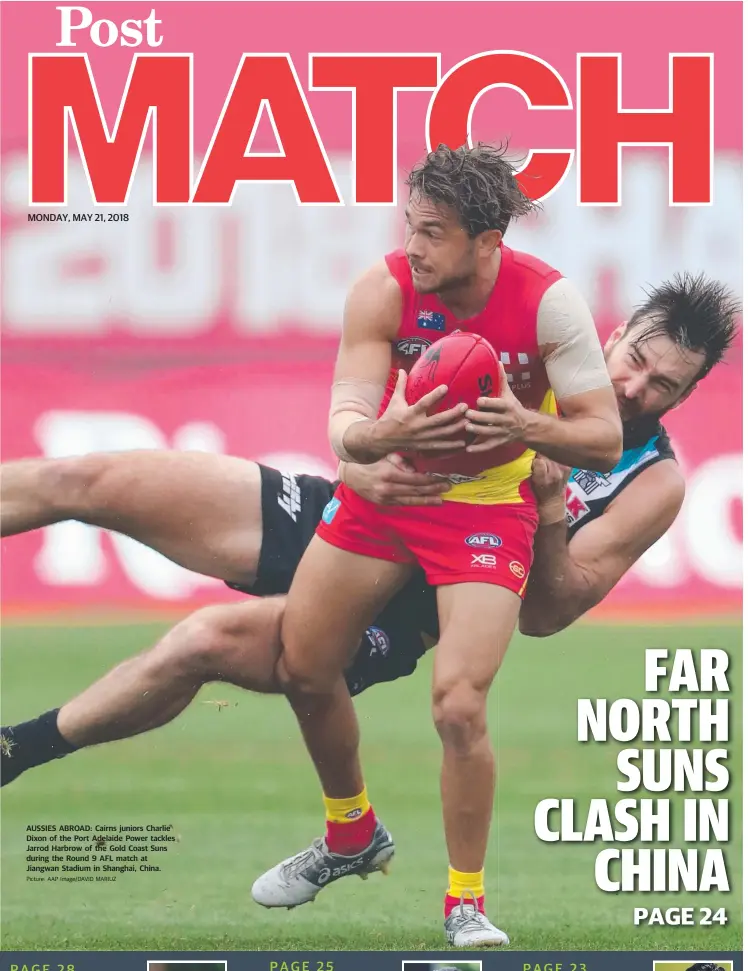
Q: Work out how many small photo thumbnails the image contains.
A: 3